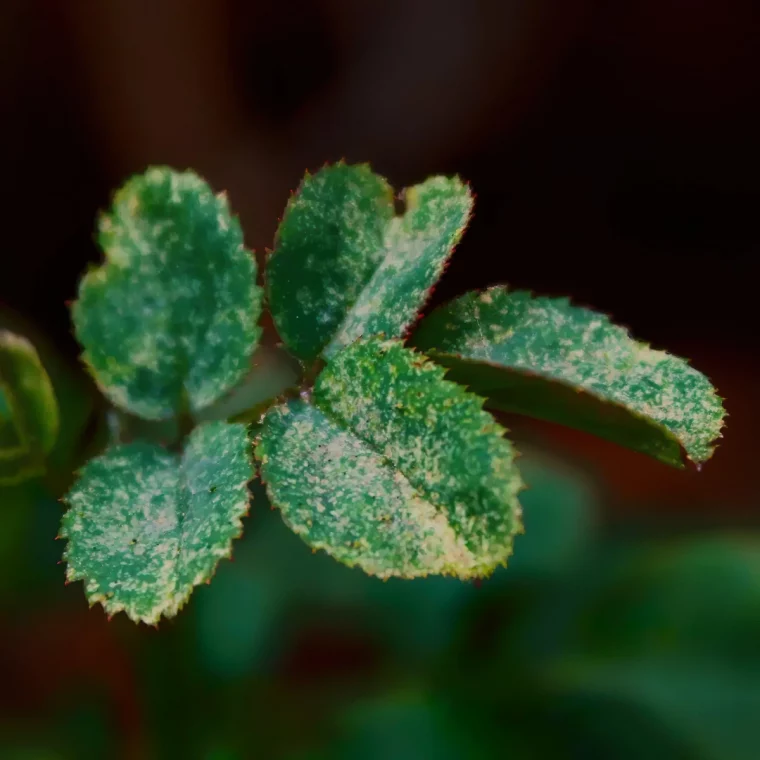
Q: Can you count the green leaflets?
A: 5